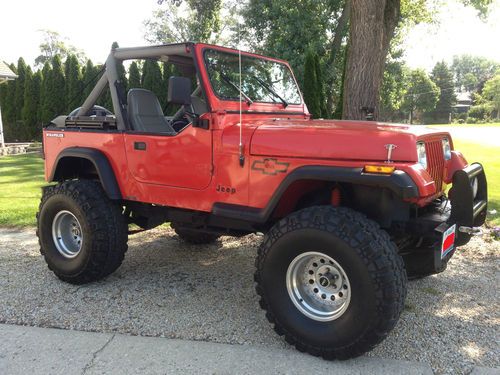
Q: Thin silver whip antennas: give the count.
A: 1